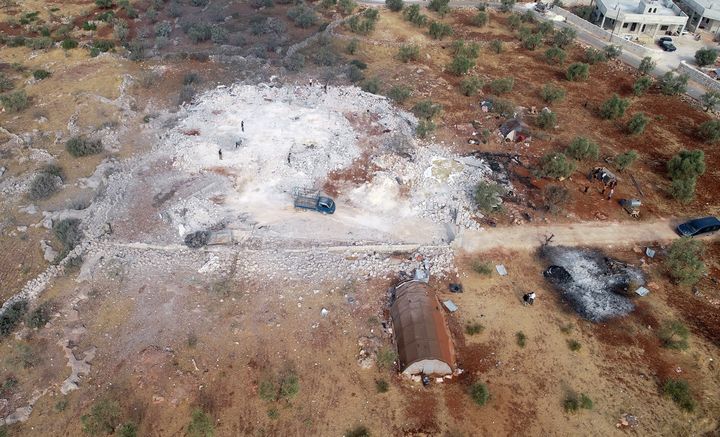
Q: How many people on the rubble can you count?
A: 6